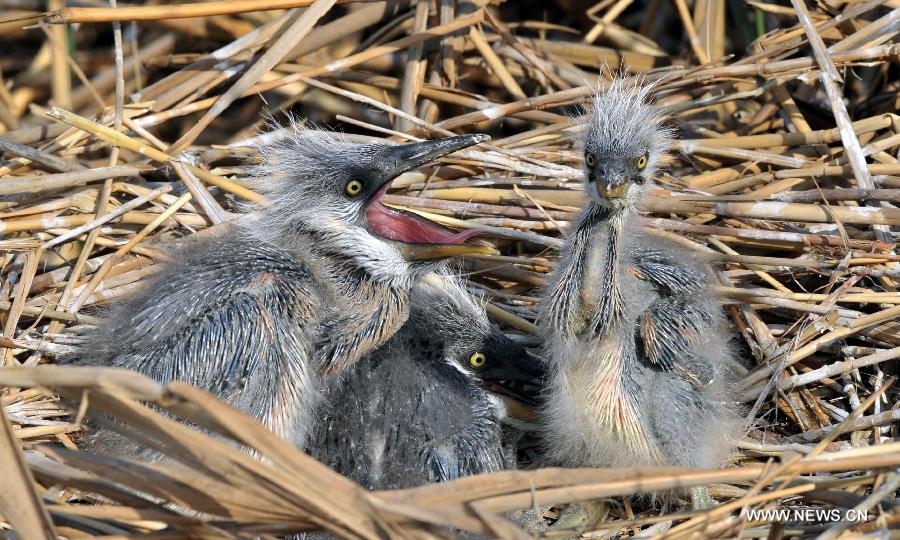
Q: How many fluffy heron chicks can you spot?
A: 3